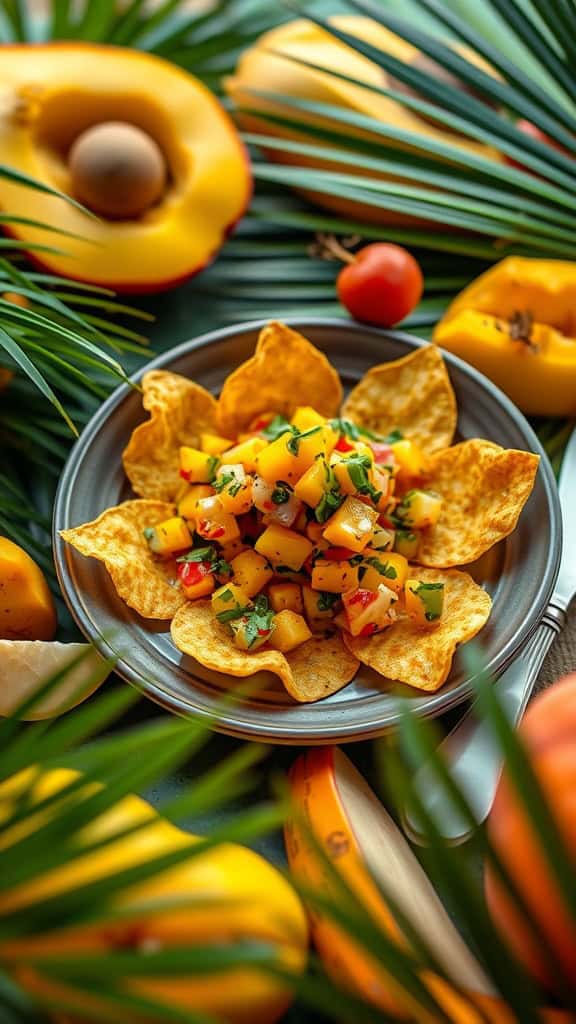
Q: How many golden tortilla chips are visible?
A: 7